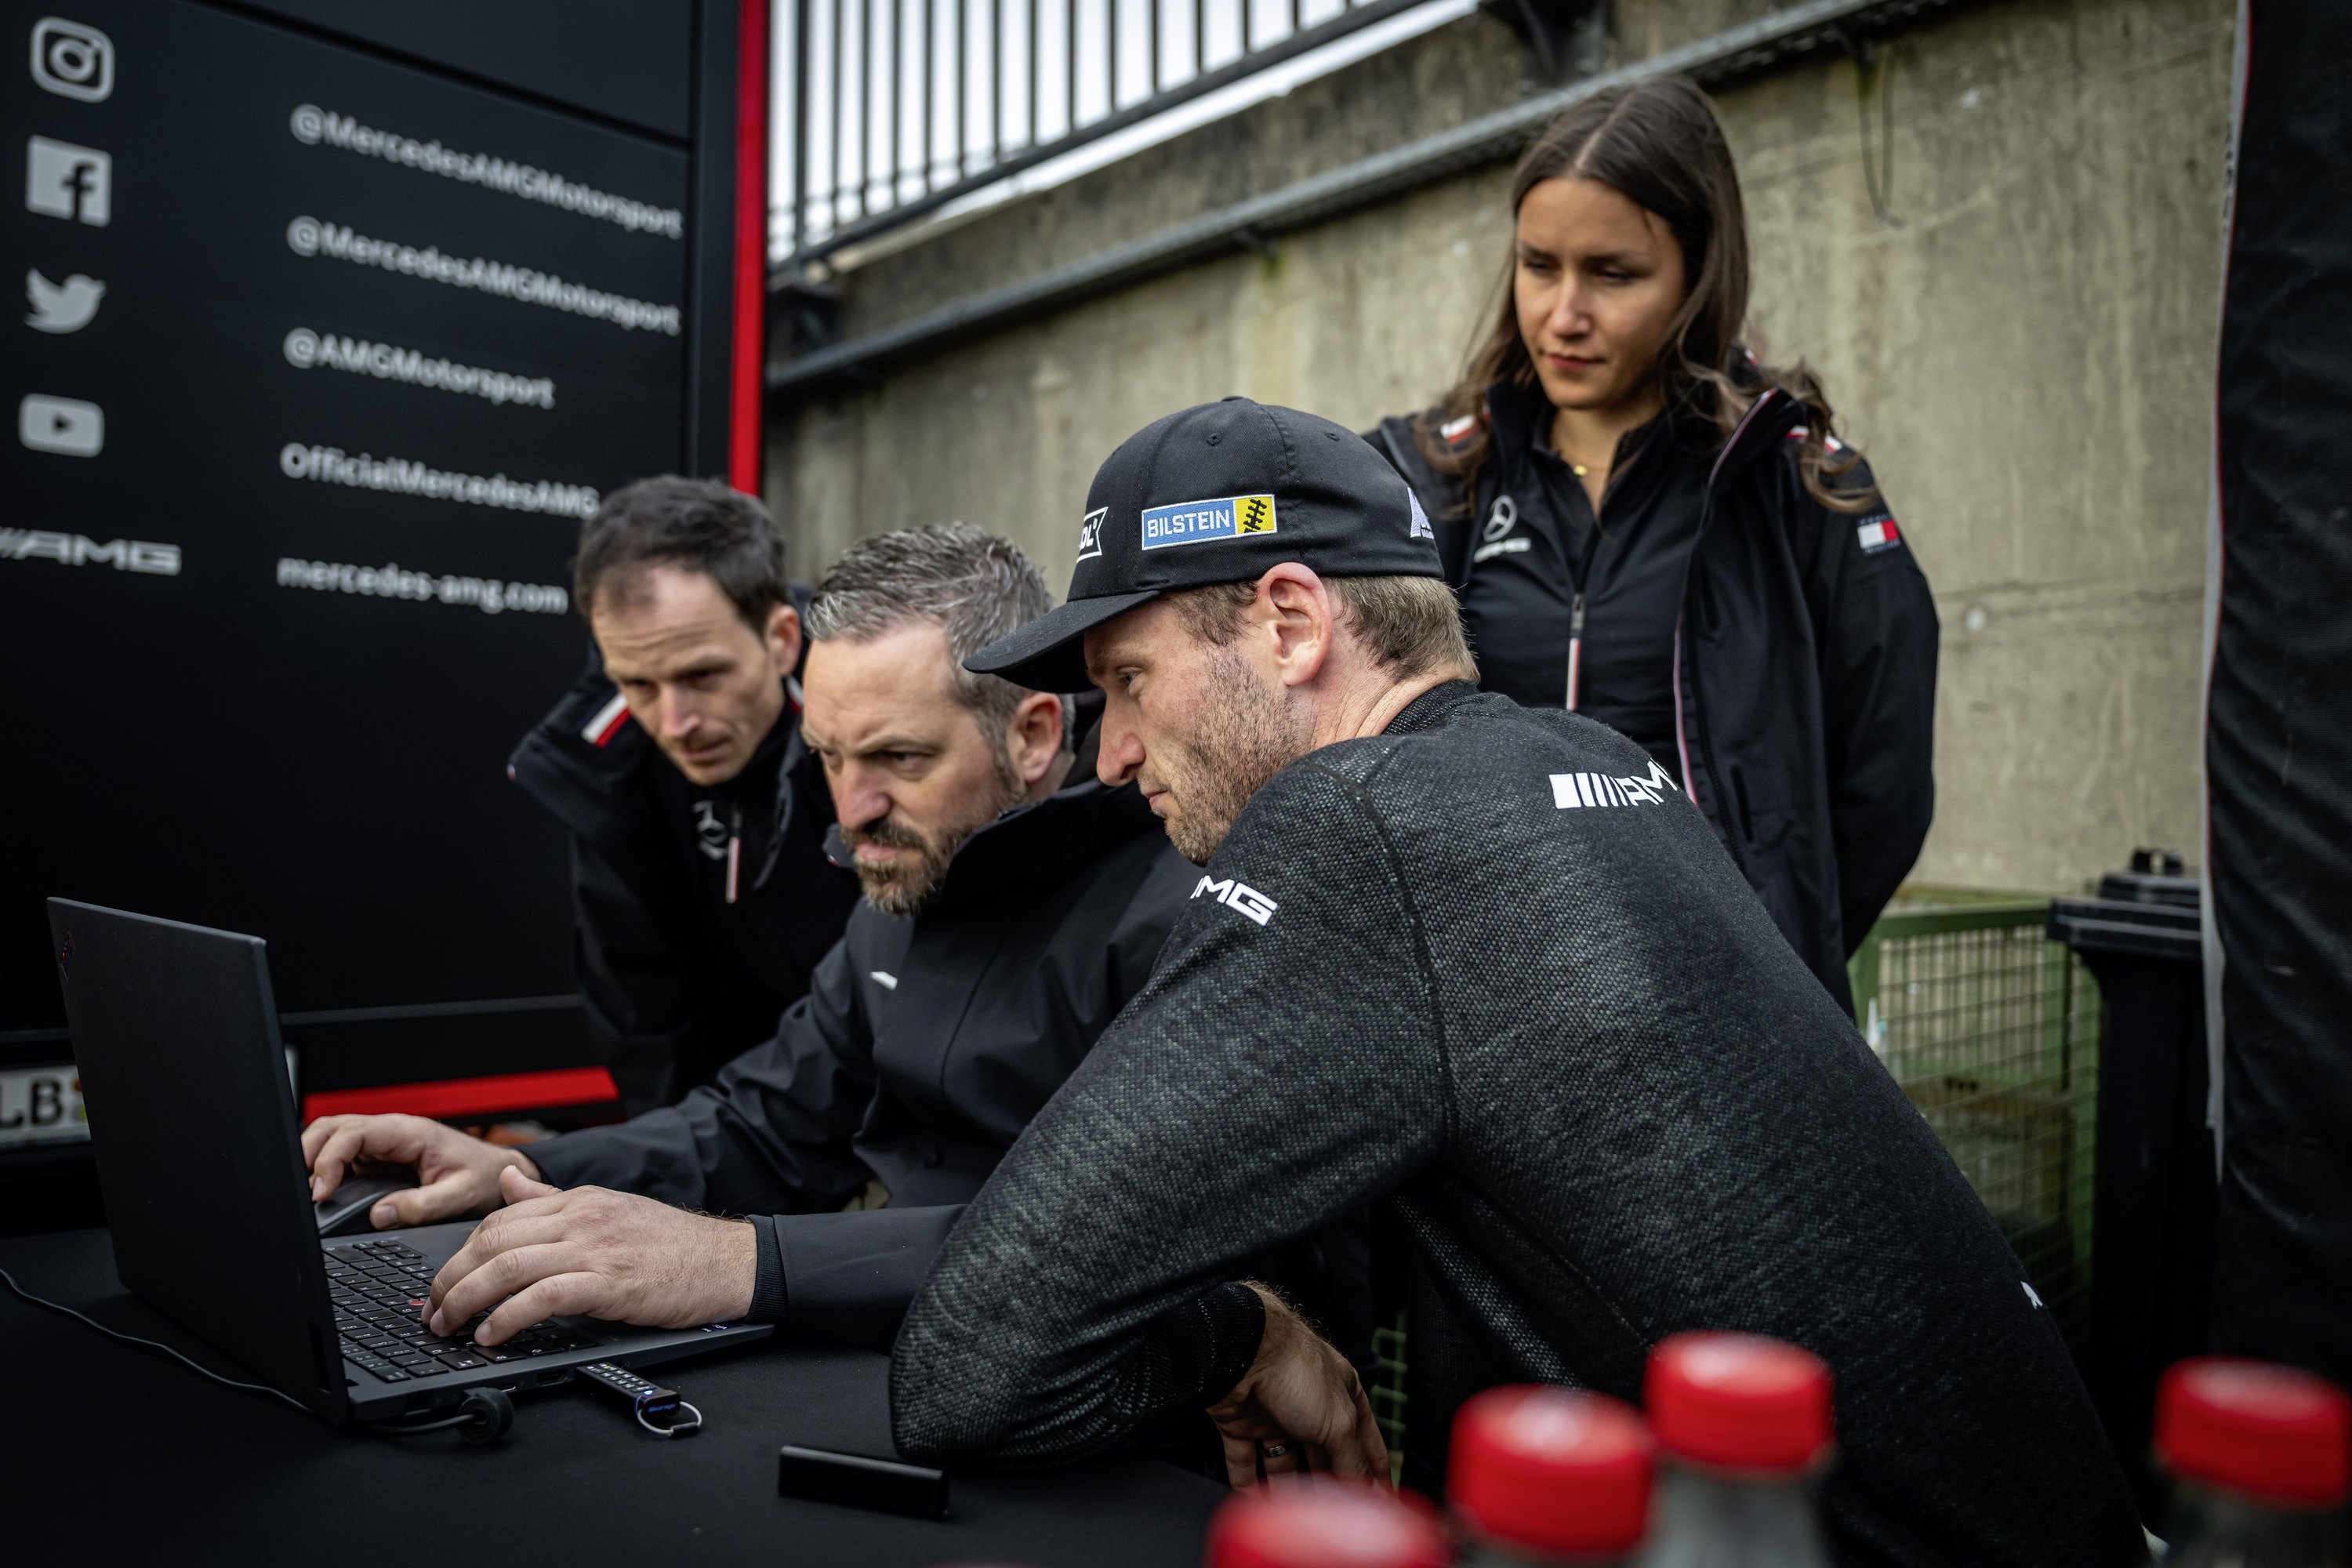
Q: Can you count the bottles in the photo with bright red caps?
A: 4